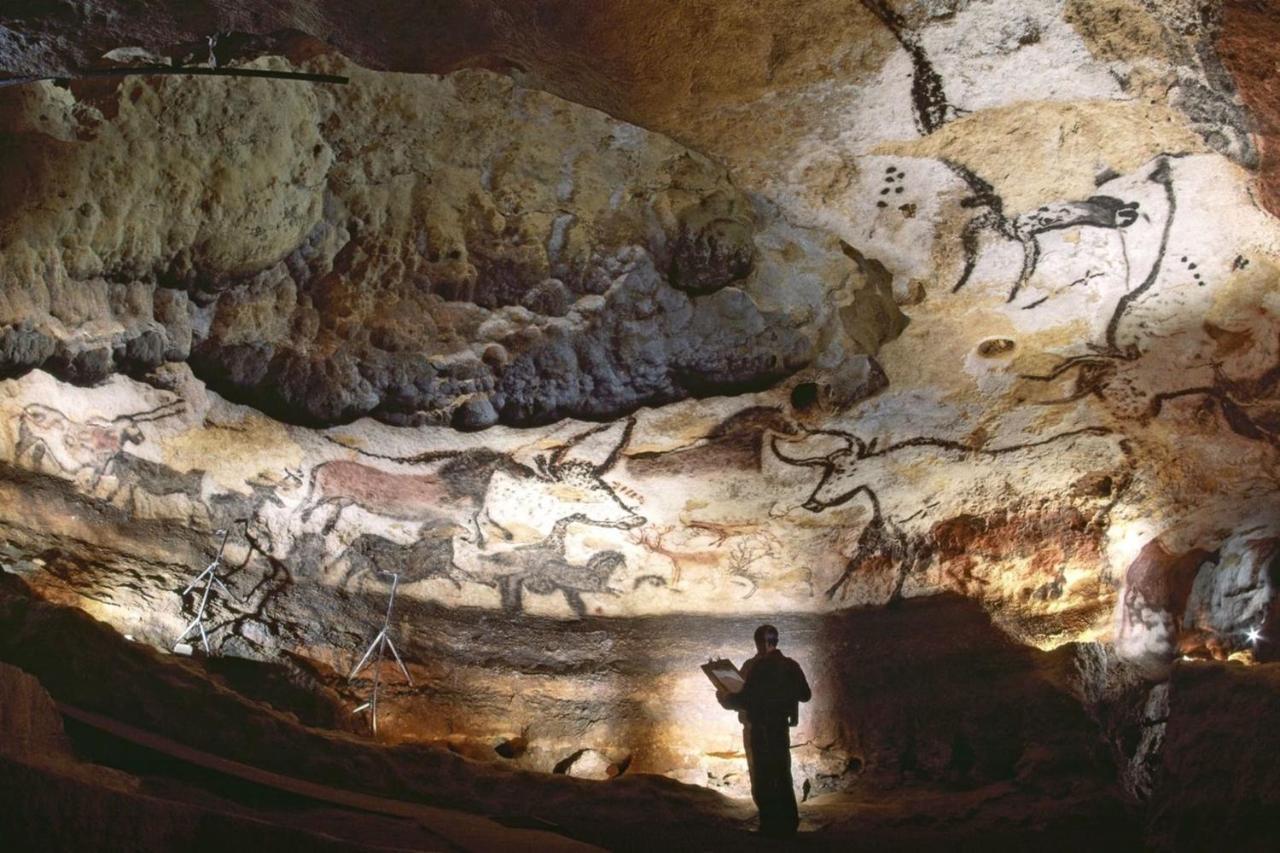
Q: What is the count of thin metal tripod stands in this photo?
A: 2